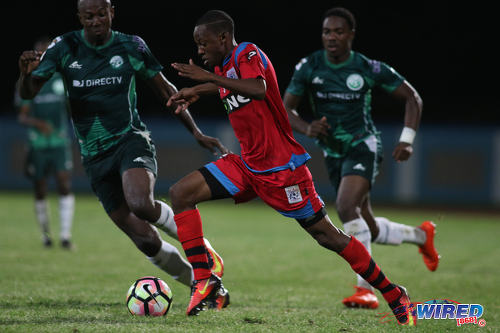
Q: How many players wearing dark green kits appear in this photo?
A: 3